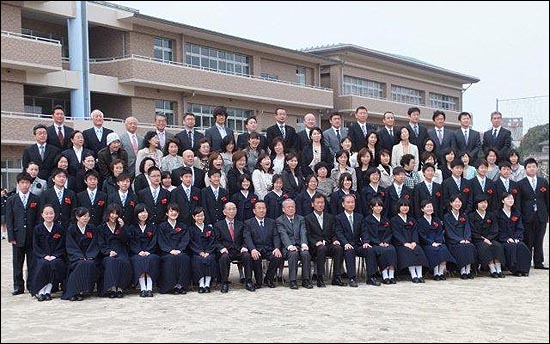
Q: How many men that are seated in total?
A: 5